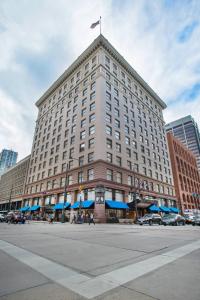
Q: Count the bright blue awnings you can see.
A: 8